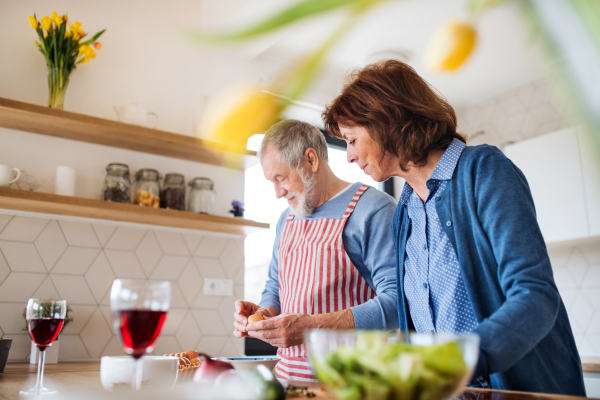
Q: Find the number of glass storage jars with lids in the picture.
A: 4